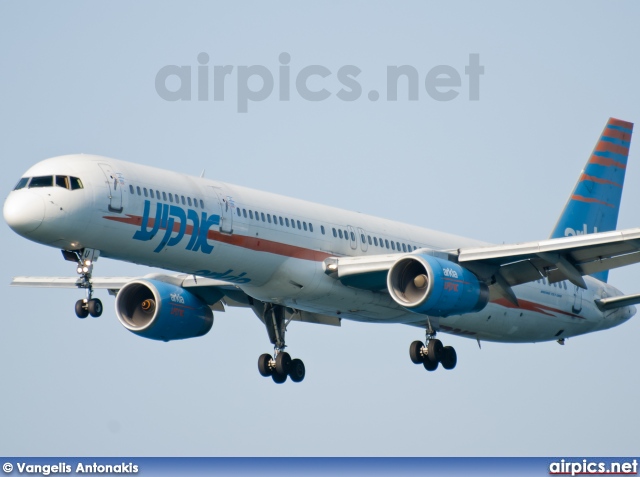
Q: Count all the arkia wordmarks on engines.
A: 2